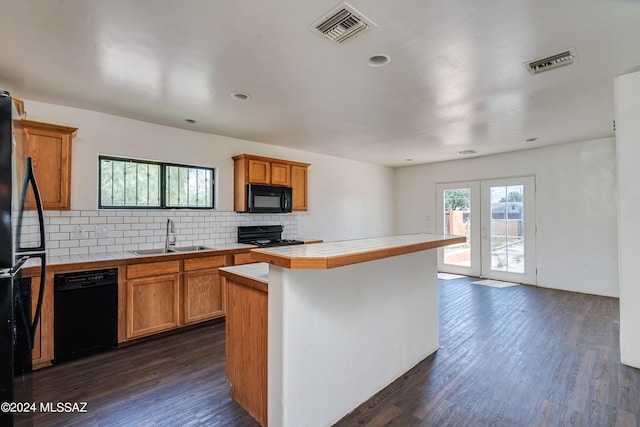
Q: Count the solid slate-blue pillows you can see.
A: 0